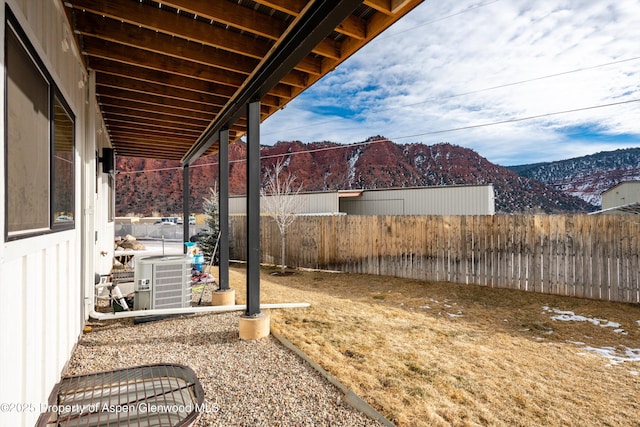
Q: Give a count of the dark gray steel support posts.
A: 3